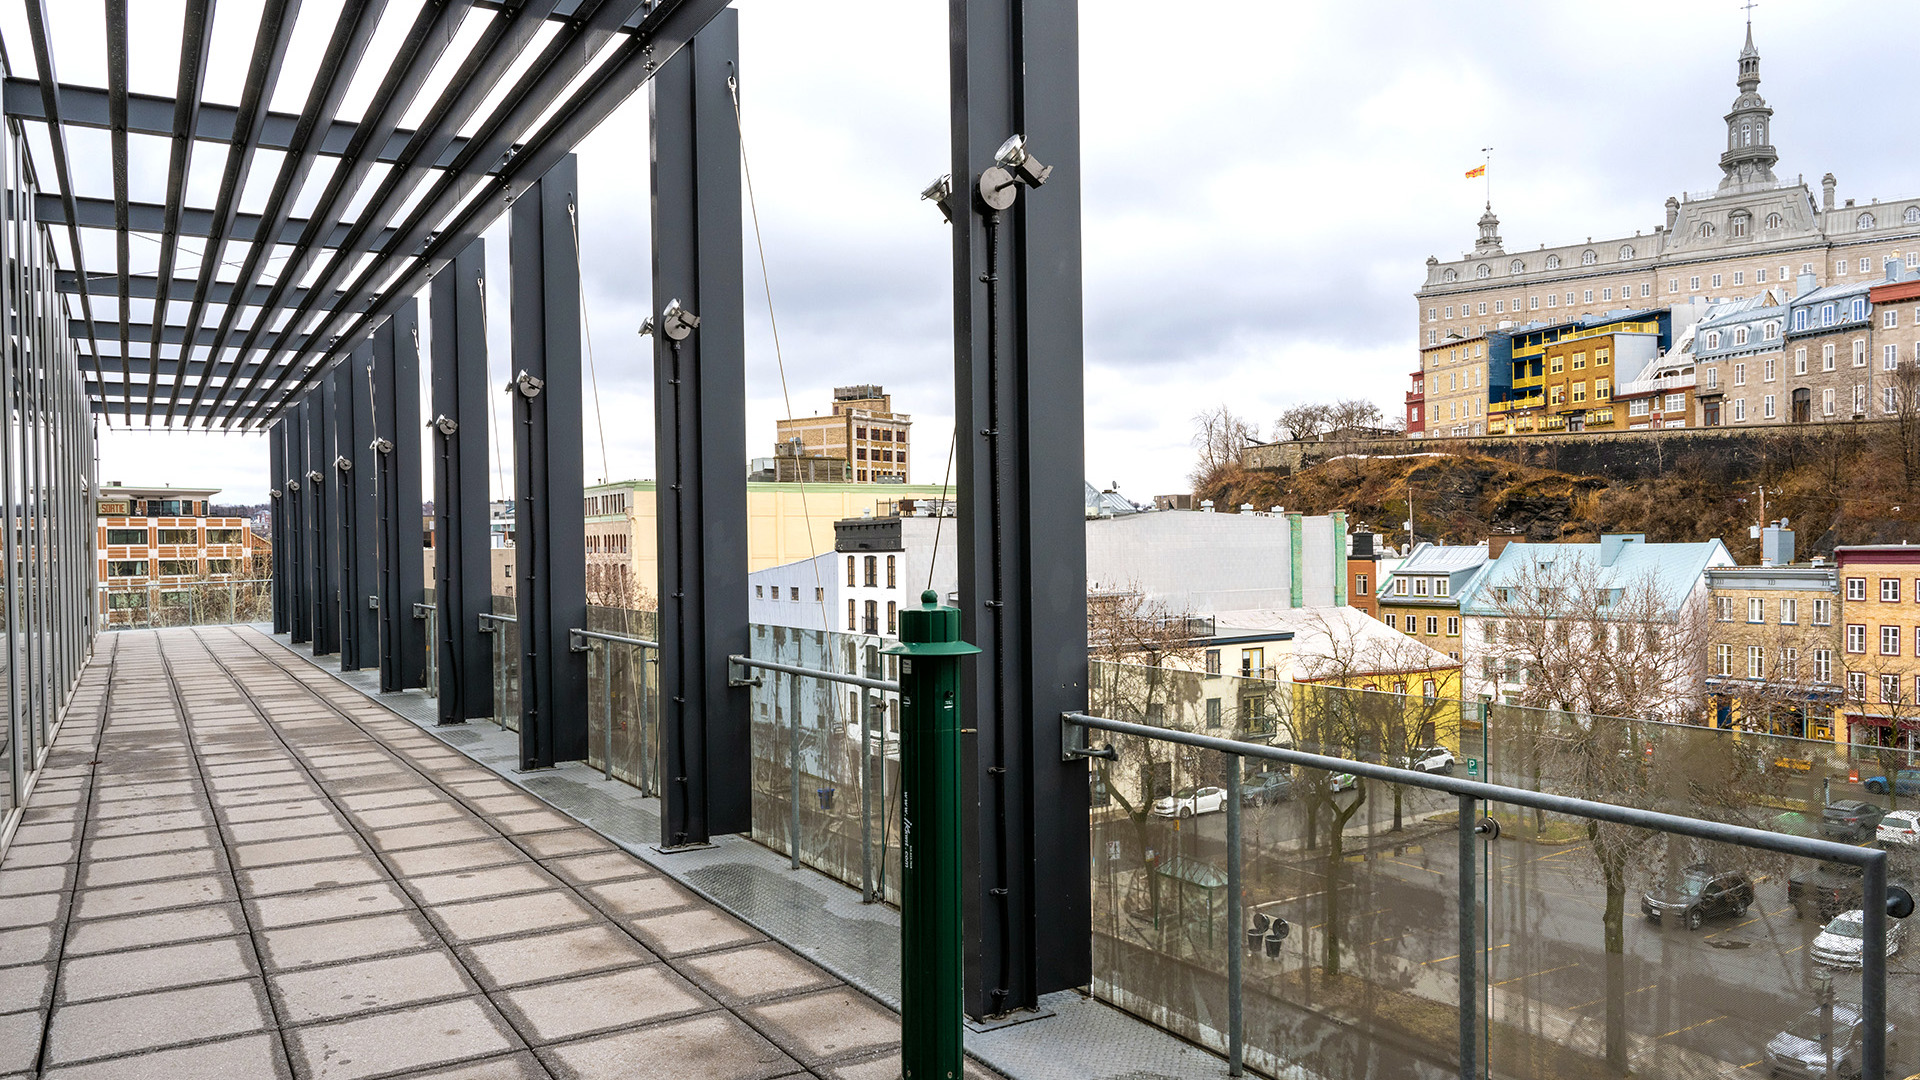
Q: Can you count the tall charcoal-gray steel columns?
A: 9